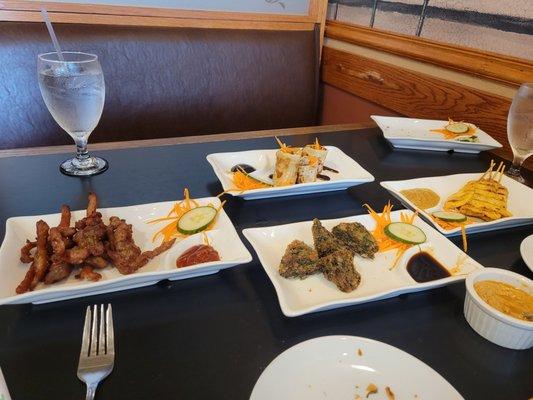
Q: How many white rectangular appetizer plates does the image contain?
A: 5